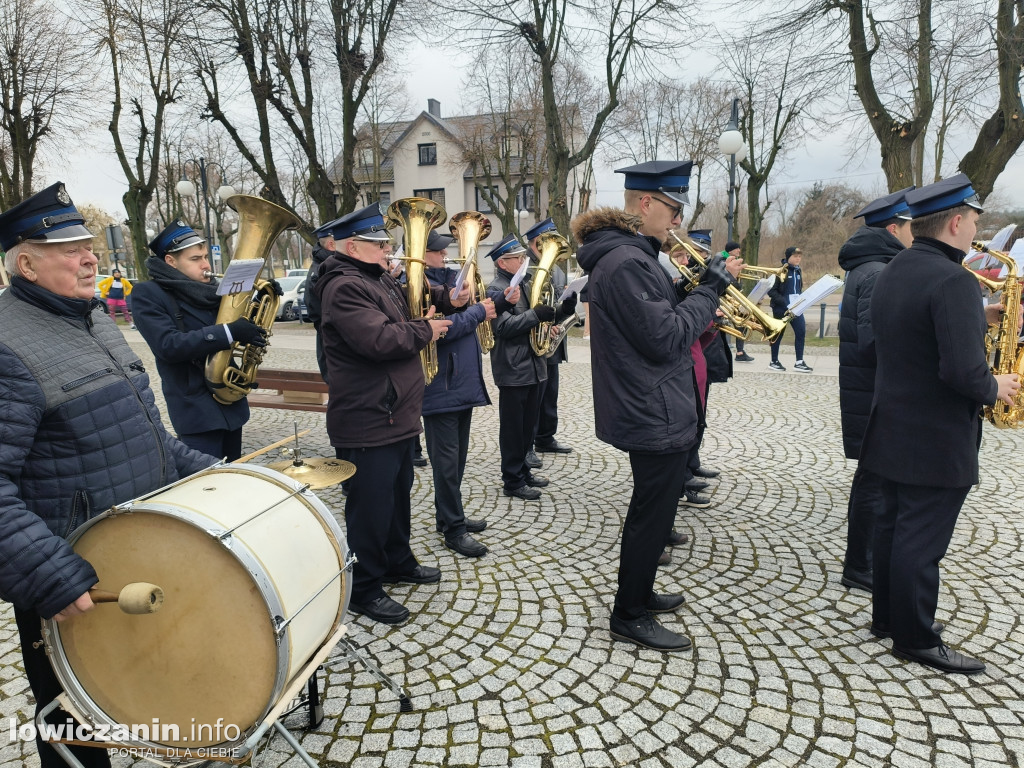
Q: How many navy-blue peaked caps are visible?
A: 10